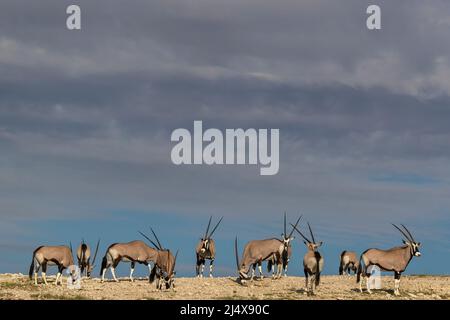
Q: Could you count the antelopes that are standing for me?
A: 10